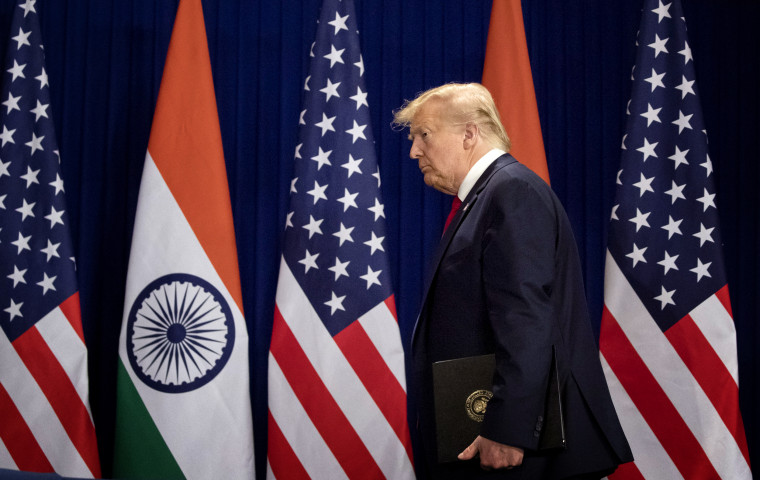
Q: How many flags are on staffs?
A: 5